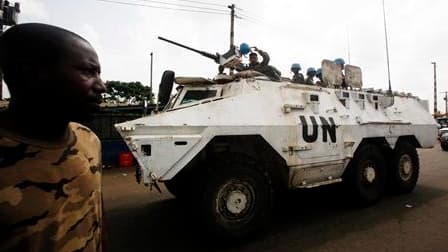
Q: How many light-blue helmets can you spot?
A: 5